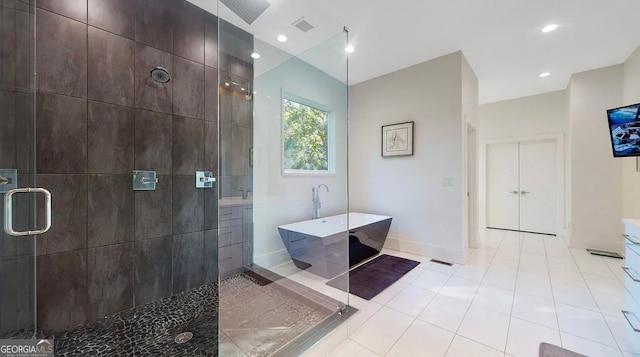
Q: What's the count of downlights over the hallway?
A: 2